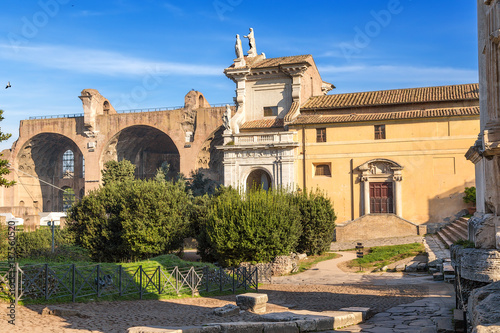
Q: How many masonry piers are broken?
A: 2